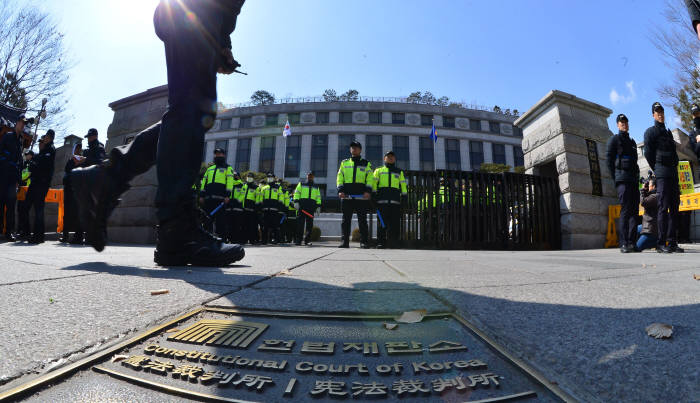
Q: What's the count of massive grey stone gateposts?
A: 2